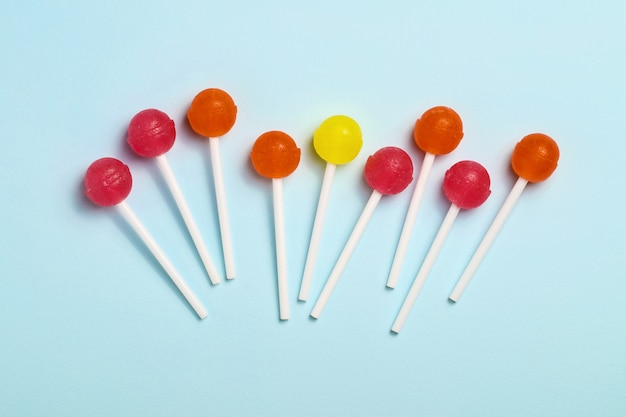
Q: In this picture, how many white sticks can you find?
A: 9